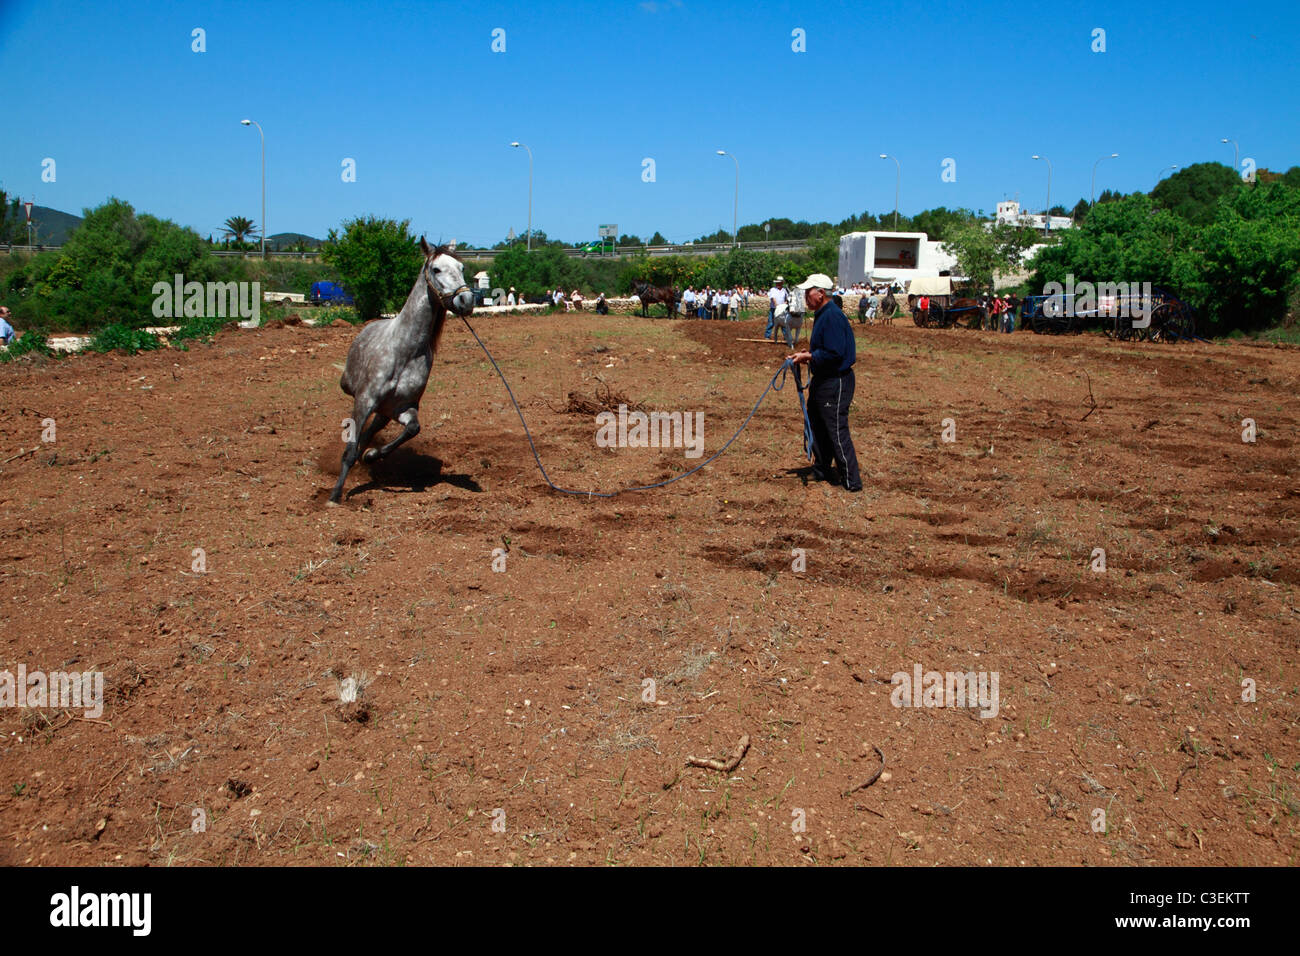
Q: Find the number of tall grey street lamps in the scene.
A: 8